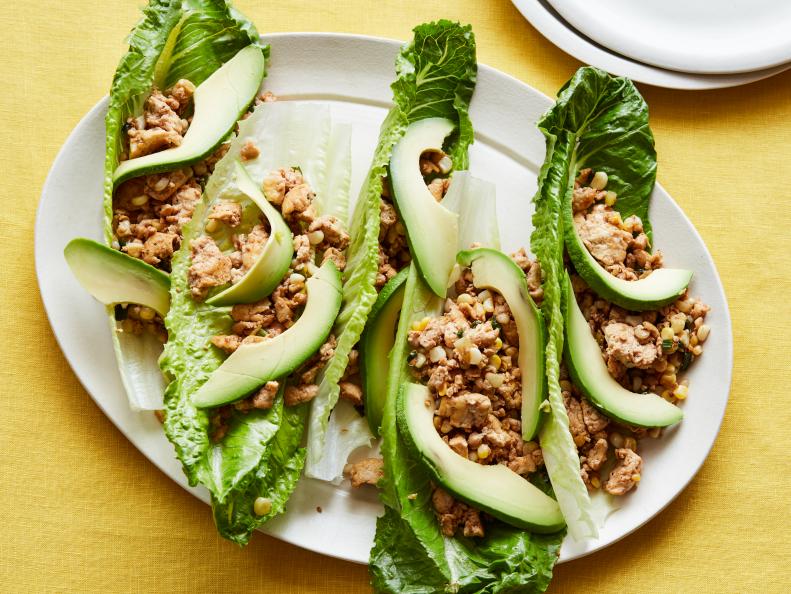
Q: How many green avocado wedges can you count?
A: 10